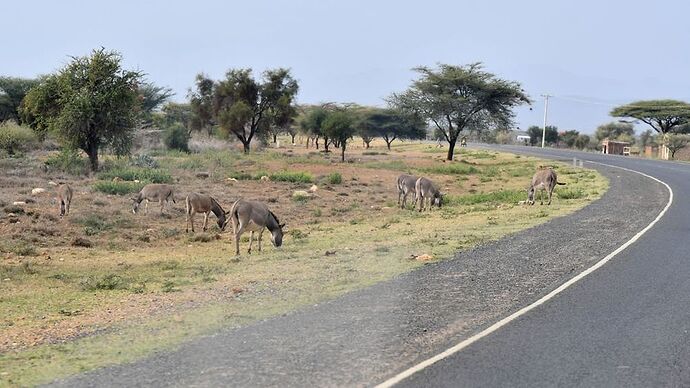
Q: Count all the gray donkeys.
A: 7